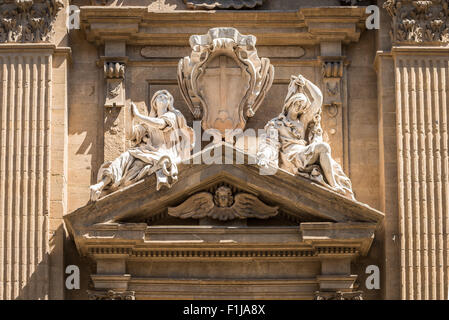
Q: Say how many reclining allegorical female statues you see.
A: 2